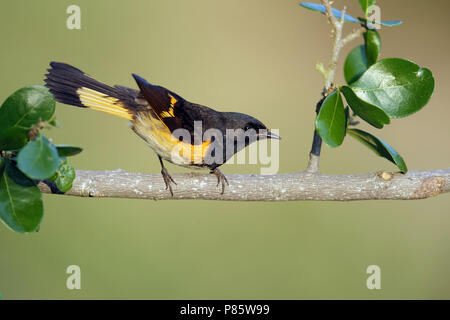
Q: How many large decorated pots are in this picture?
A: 0